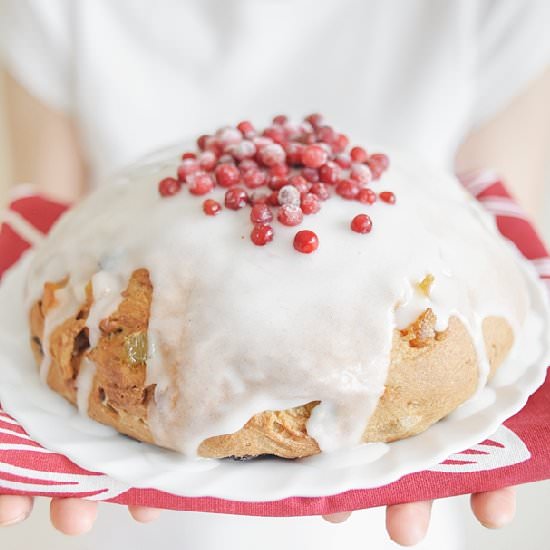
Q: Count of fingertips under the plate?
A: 6